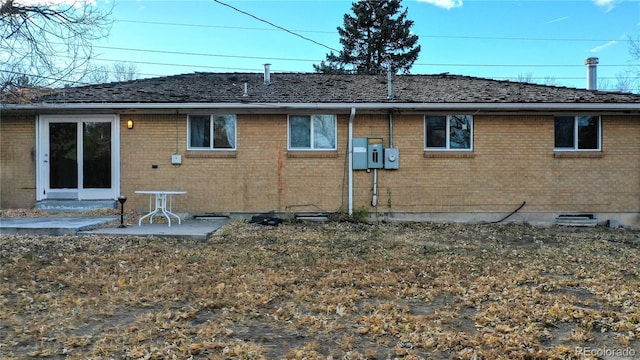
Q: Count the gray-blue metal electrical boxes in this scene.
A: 3